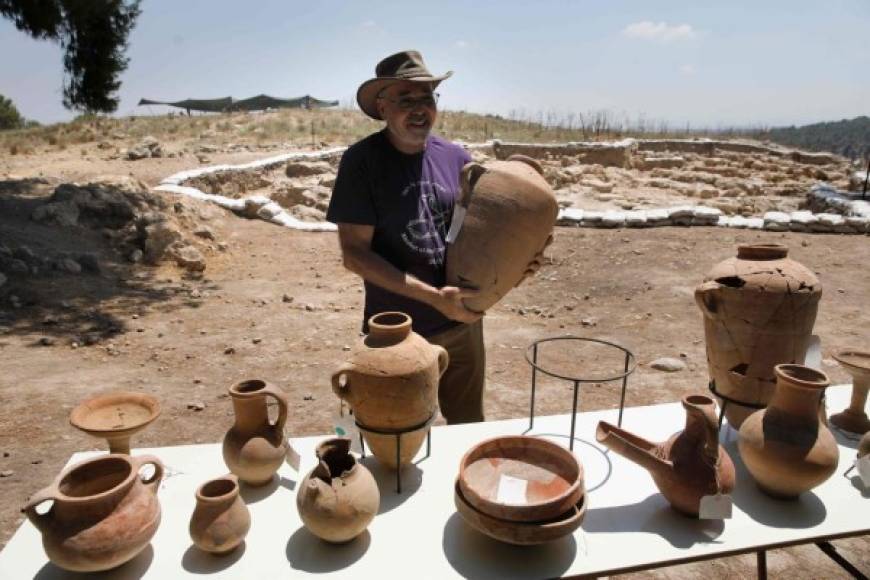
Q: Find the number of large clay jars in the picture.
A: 3